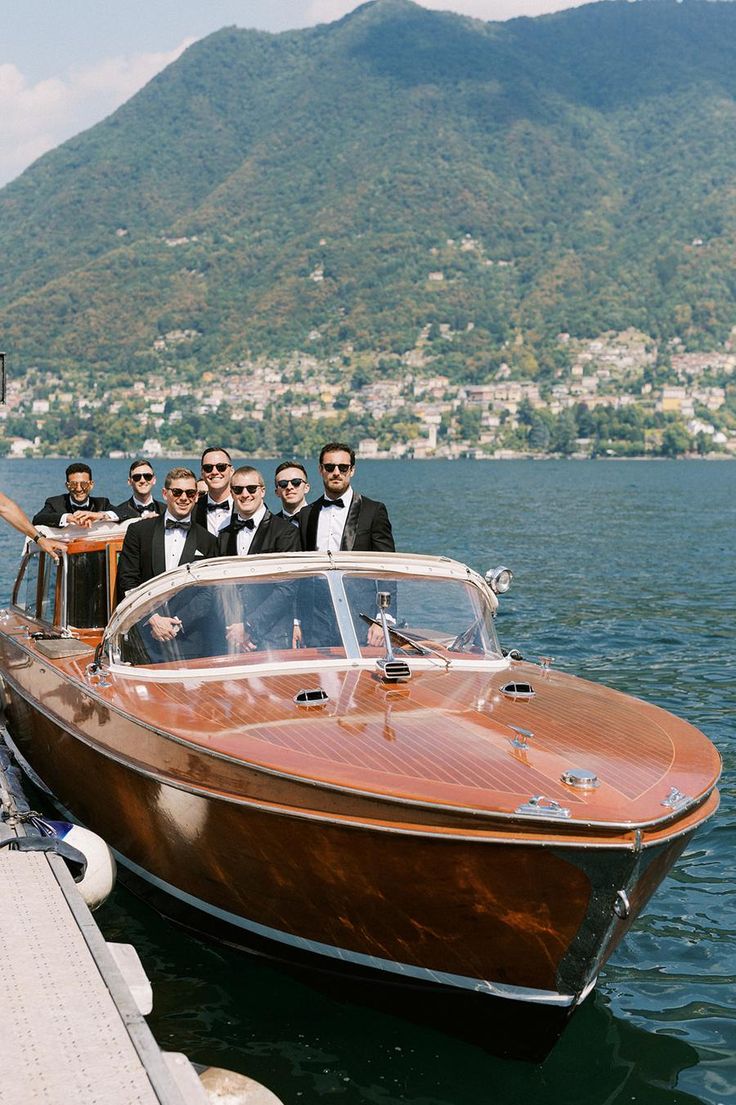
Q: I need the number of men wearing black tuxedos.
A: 7